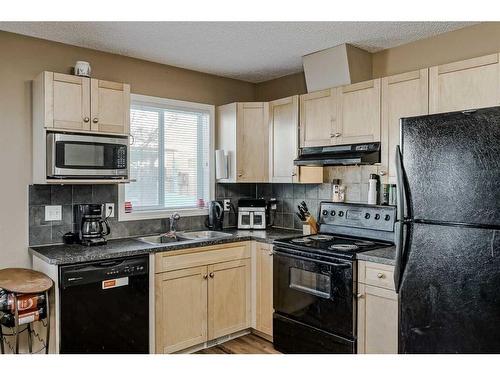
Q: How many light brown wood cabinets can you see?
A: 12